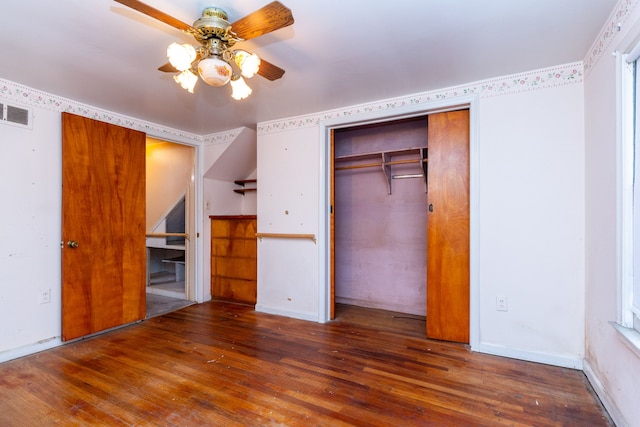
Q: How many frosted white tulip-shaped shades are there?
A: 4